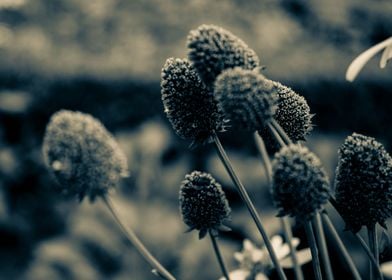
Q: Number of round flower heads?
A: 8